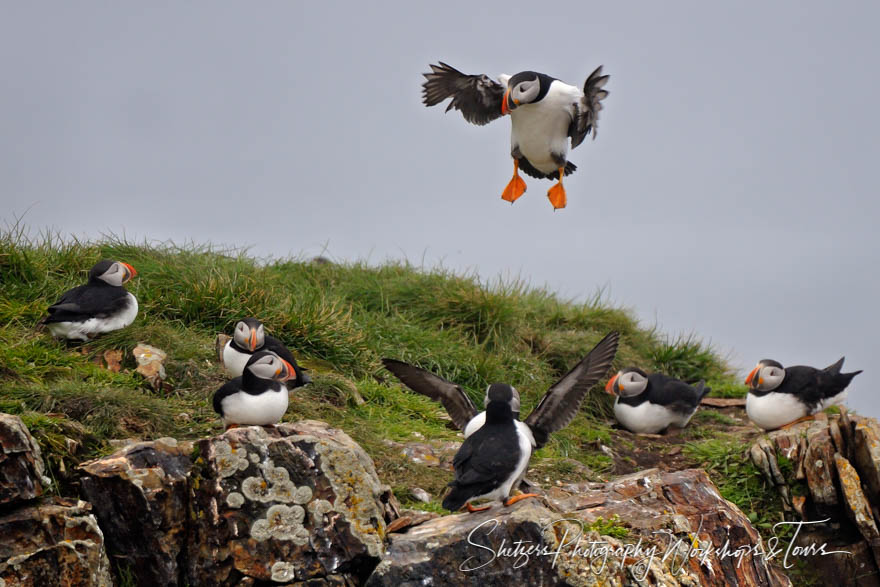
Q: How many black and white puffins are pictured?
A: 8